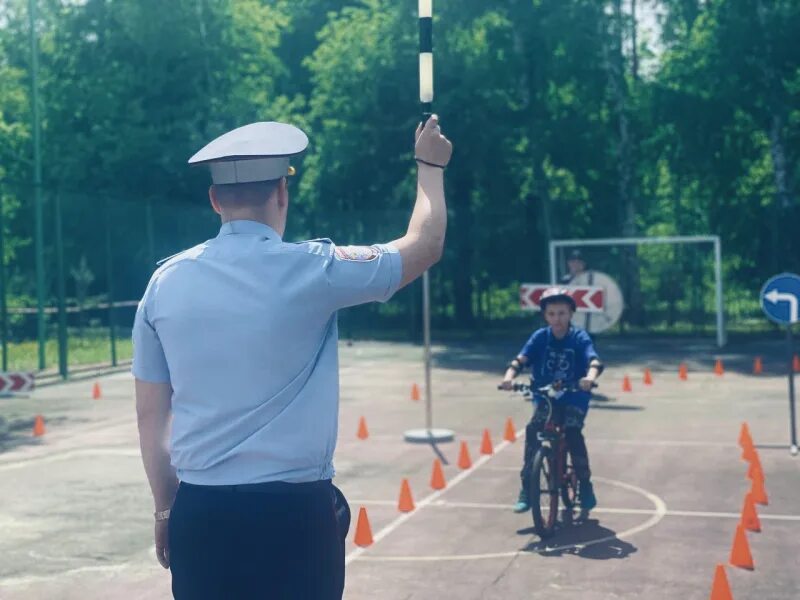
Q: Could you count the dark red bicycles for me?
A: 1